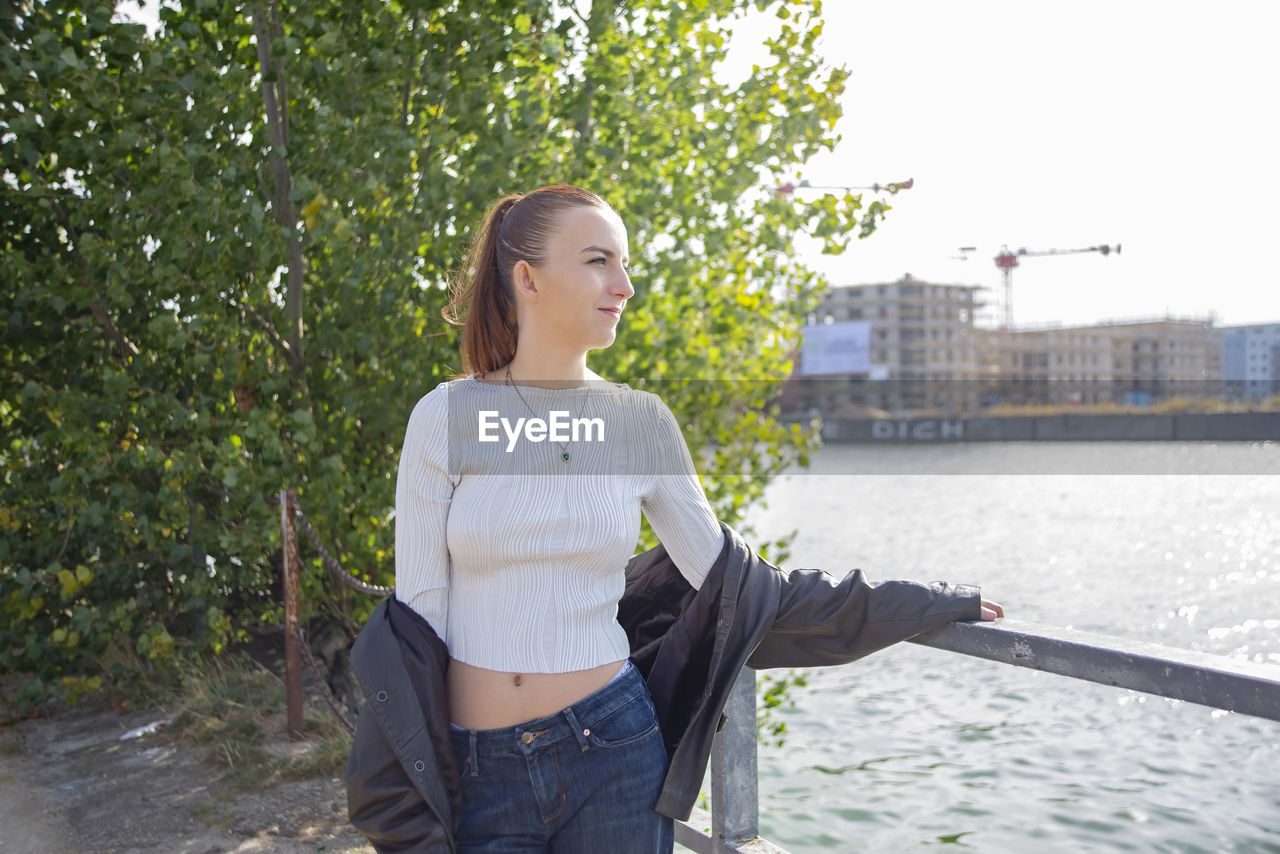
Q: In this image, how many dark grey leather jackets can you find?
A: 1